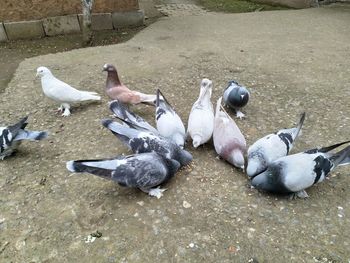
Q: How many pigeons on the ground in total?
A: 12